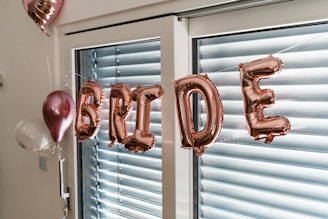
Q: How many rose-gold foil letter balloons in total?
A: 5